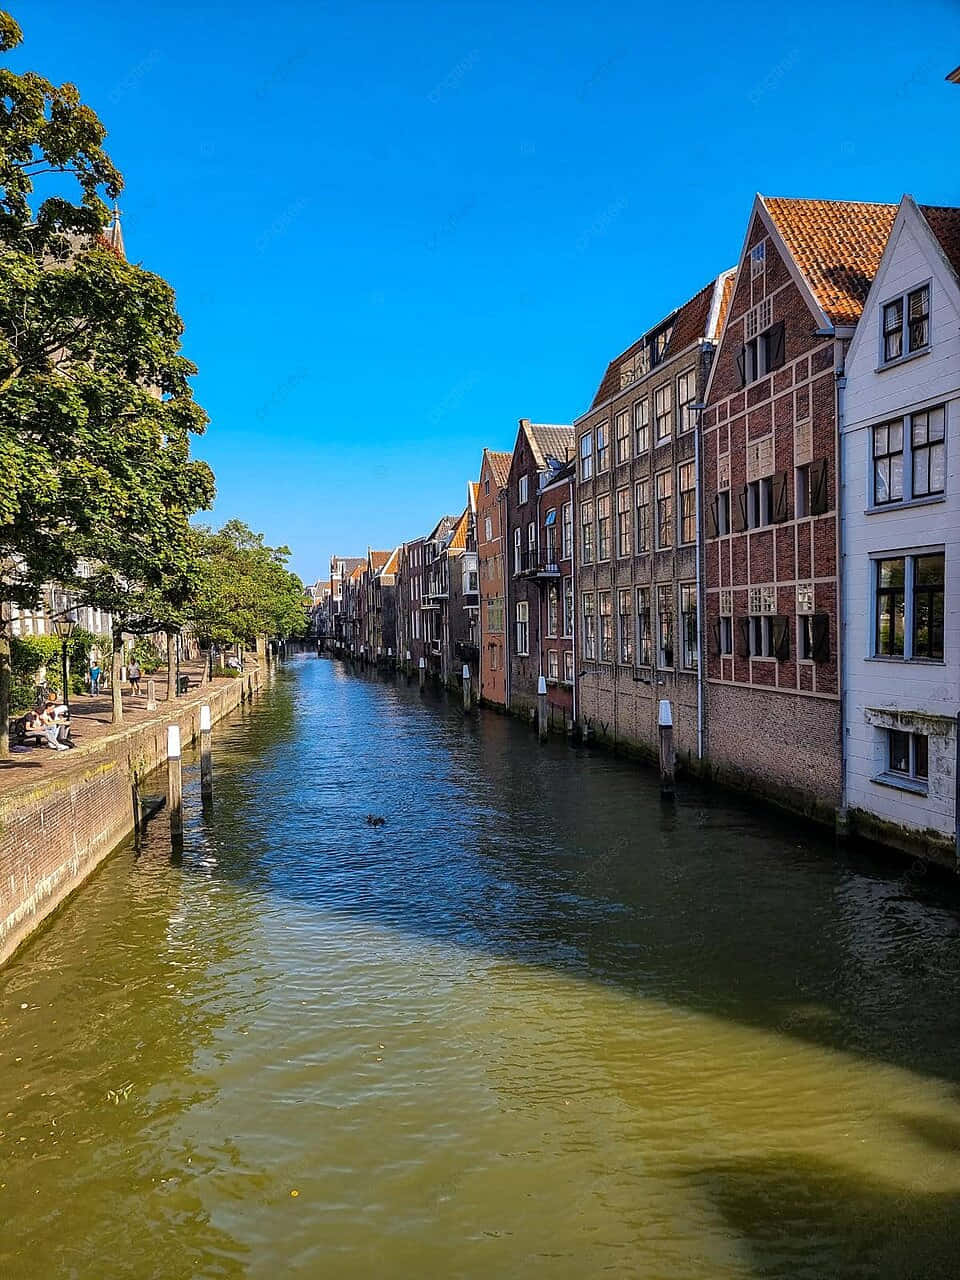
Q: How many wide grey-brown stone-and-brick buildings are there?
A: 1